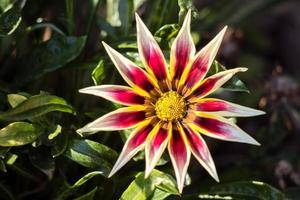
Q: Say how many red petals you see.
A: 13